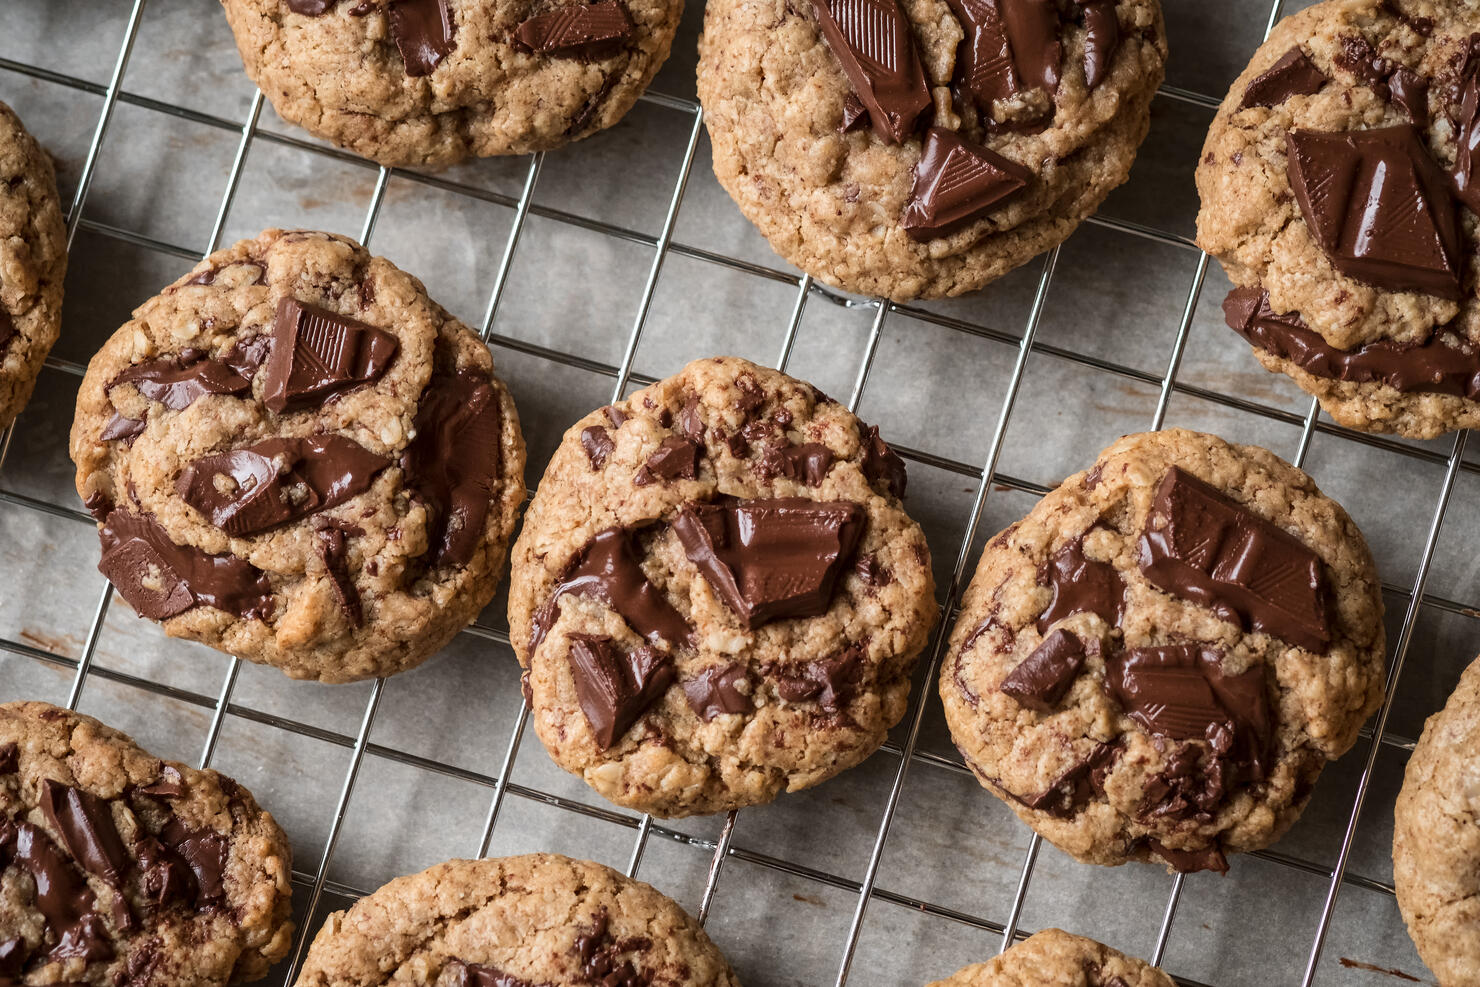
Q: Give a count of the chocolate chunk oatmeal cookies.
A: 11